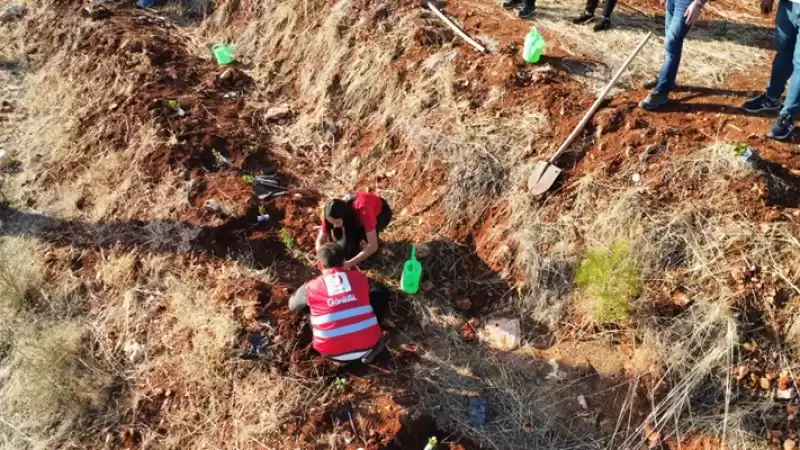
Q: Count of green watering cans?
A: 3